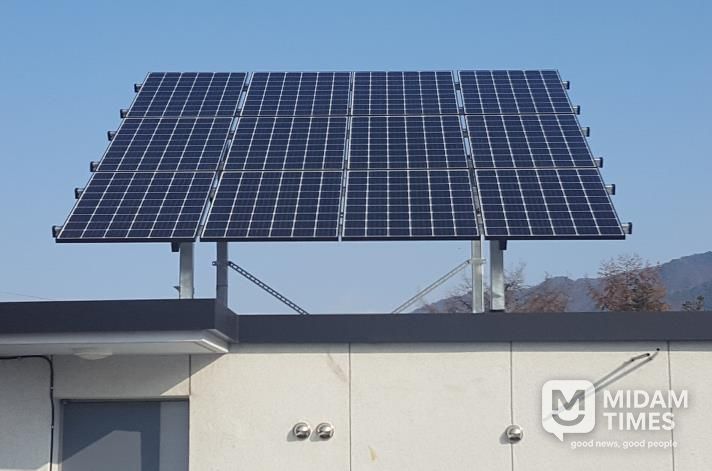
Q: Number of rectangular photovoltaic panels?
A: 12